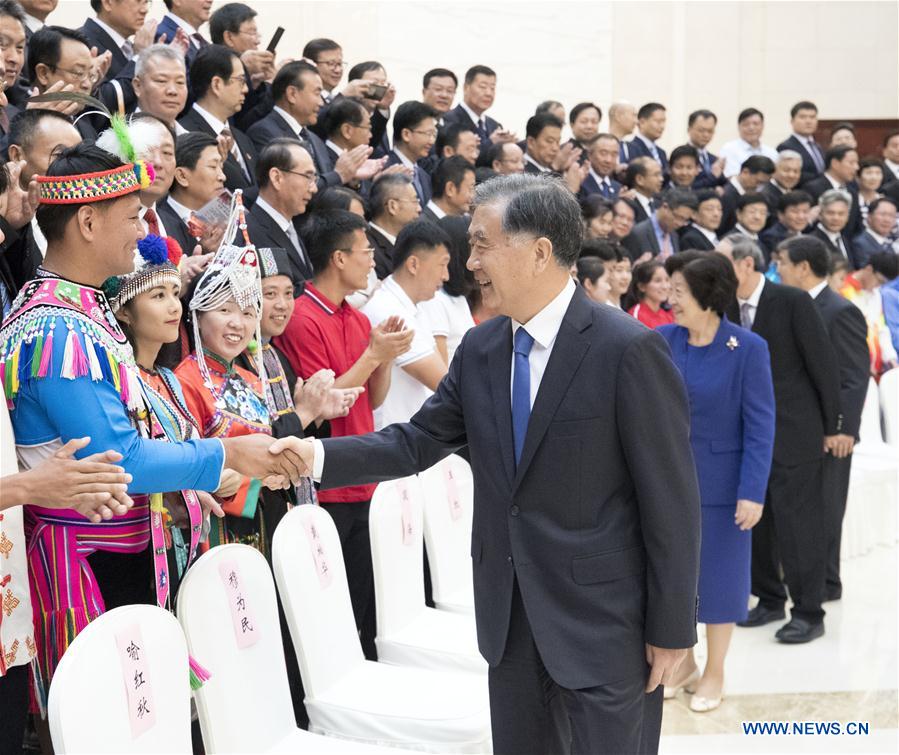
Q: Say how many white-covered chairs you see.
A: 7